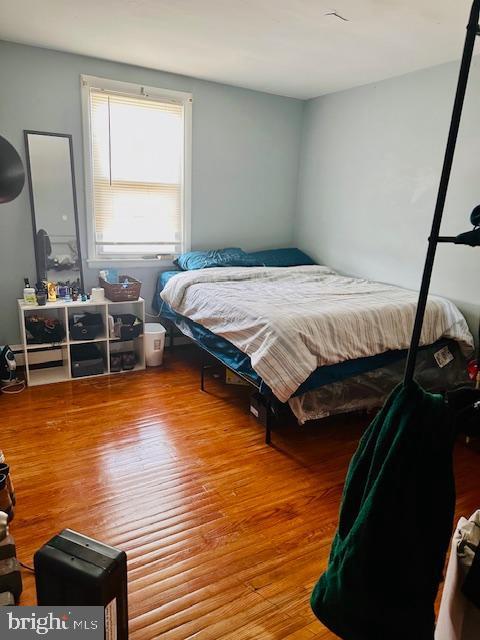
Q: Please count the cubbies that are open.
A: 1